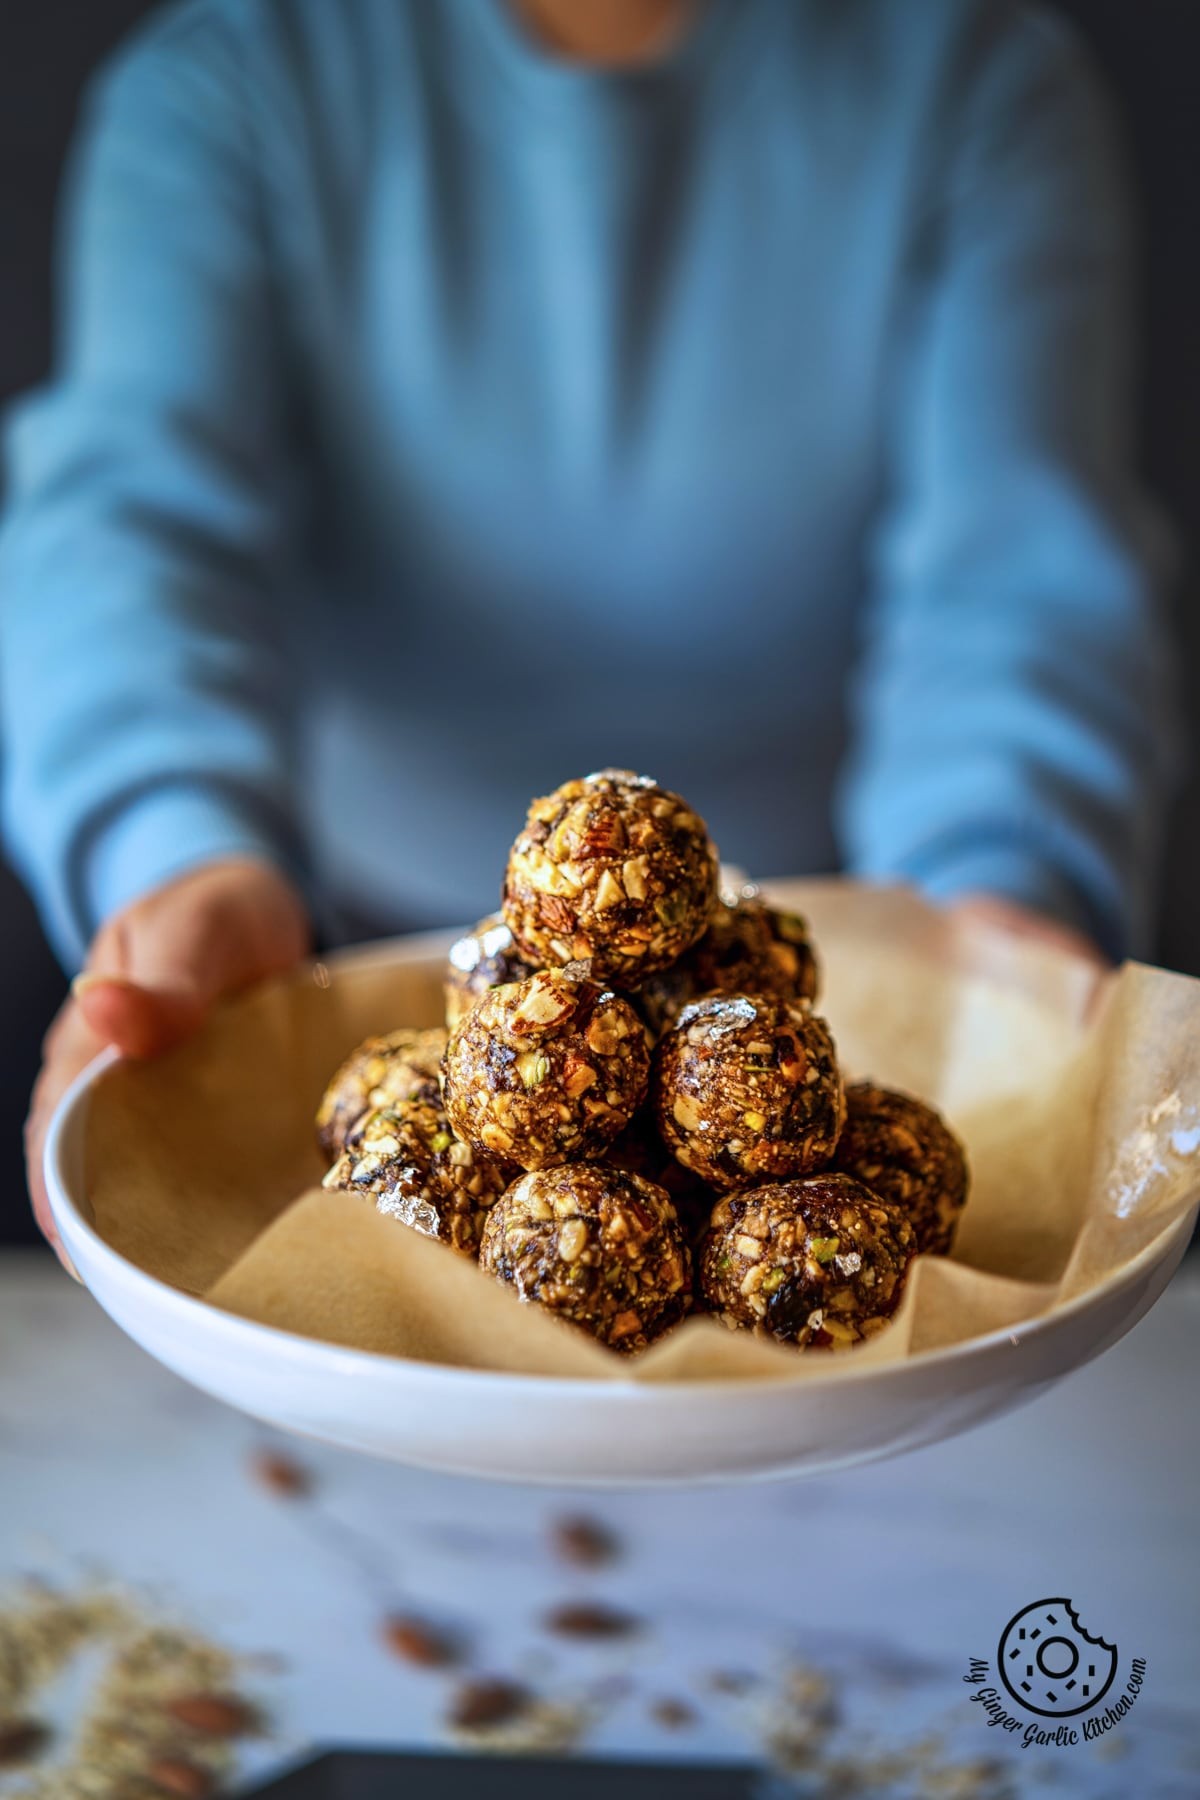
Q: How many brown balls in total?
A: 10